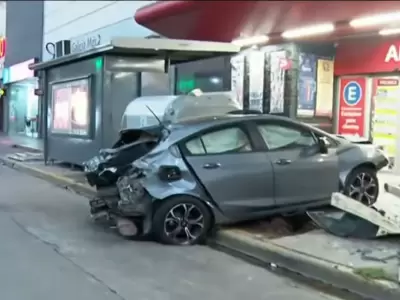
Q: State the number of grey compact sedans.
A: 1